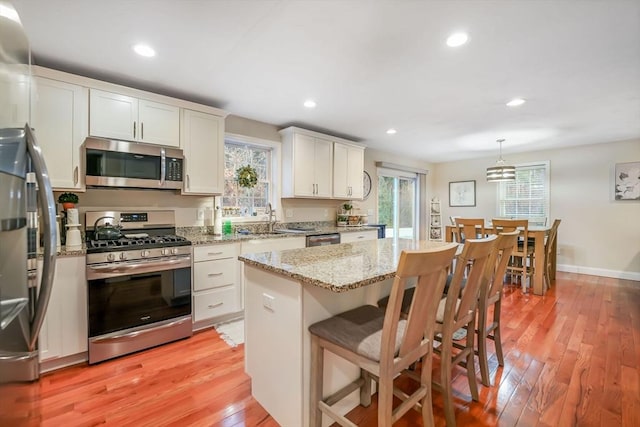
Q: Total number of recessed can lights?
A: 5